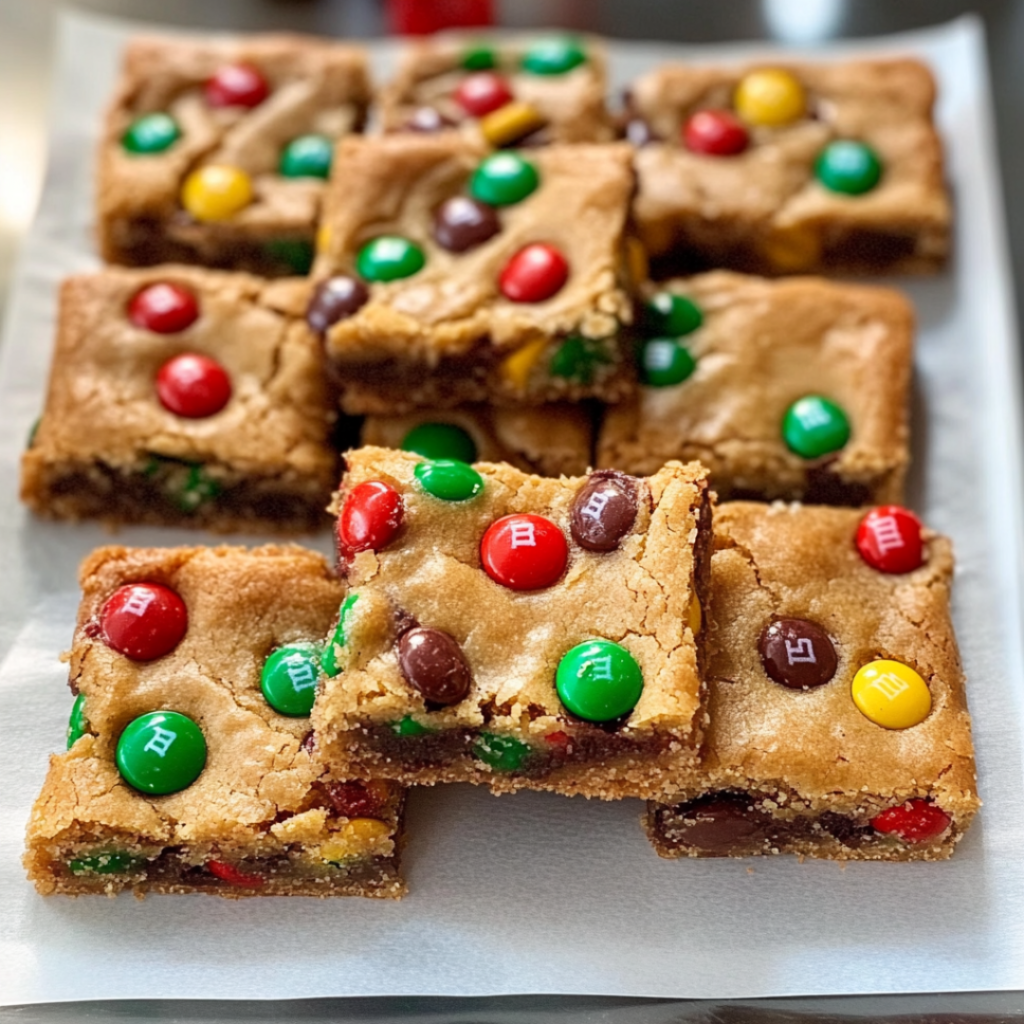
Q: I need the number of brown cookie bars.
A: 10